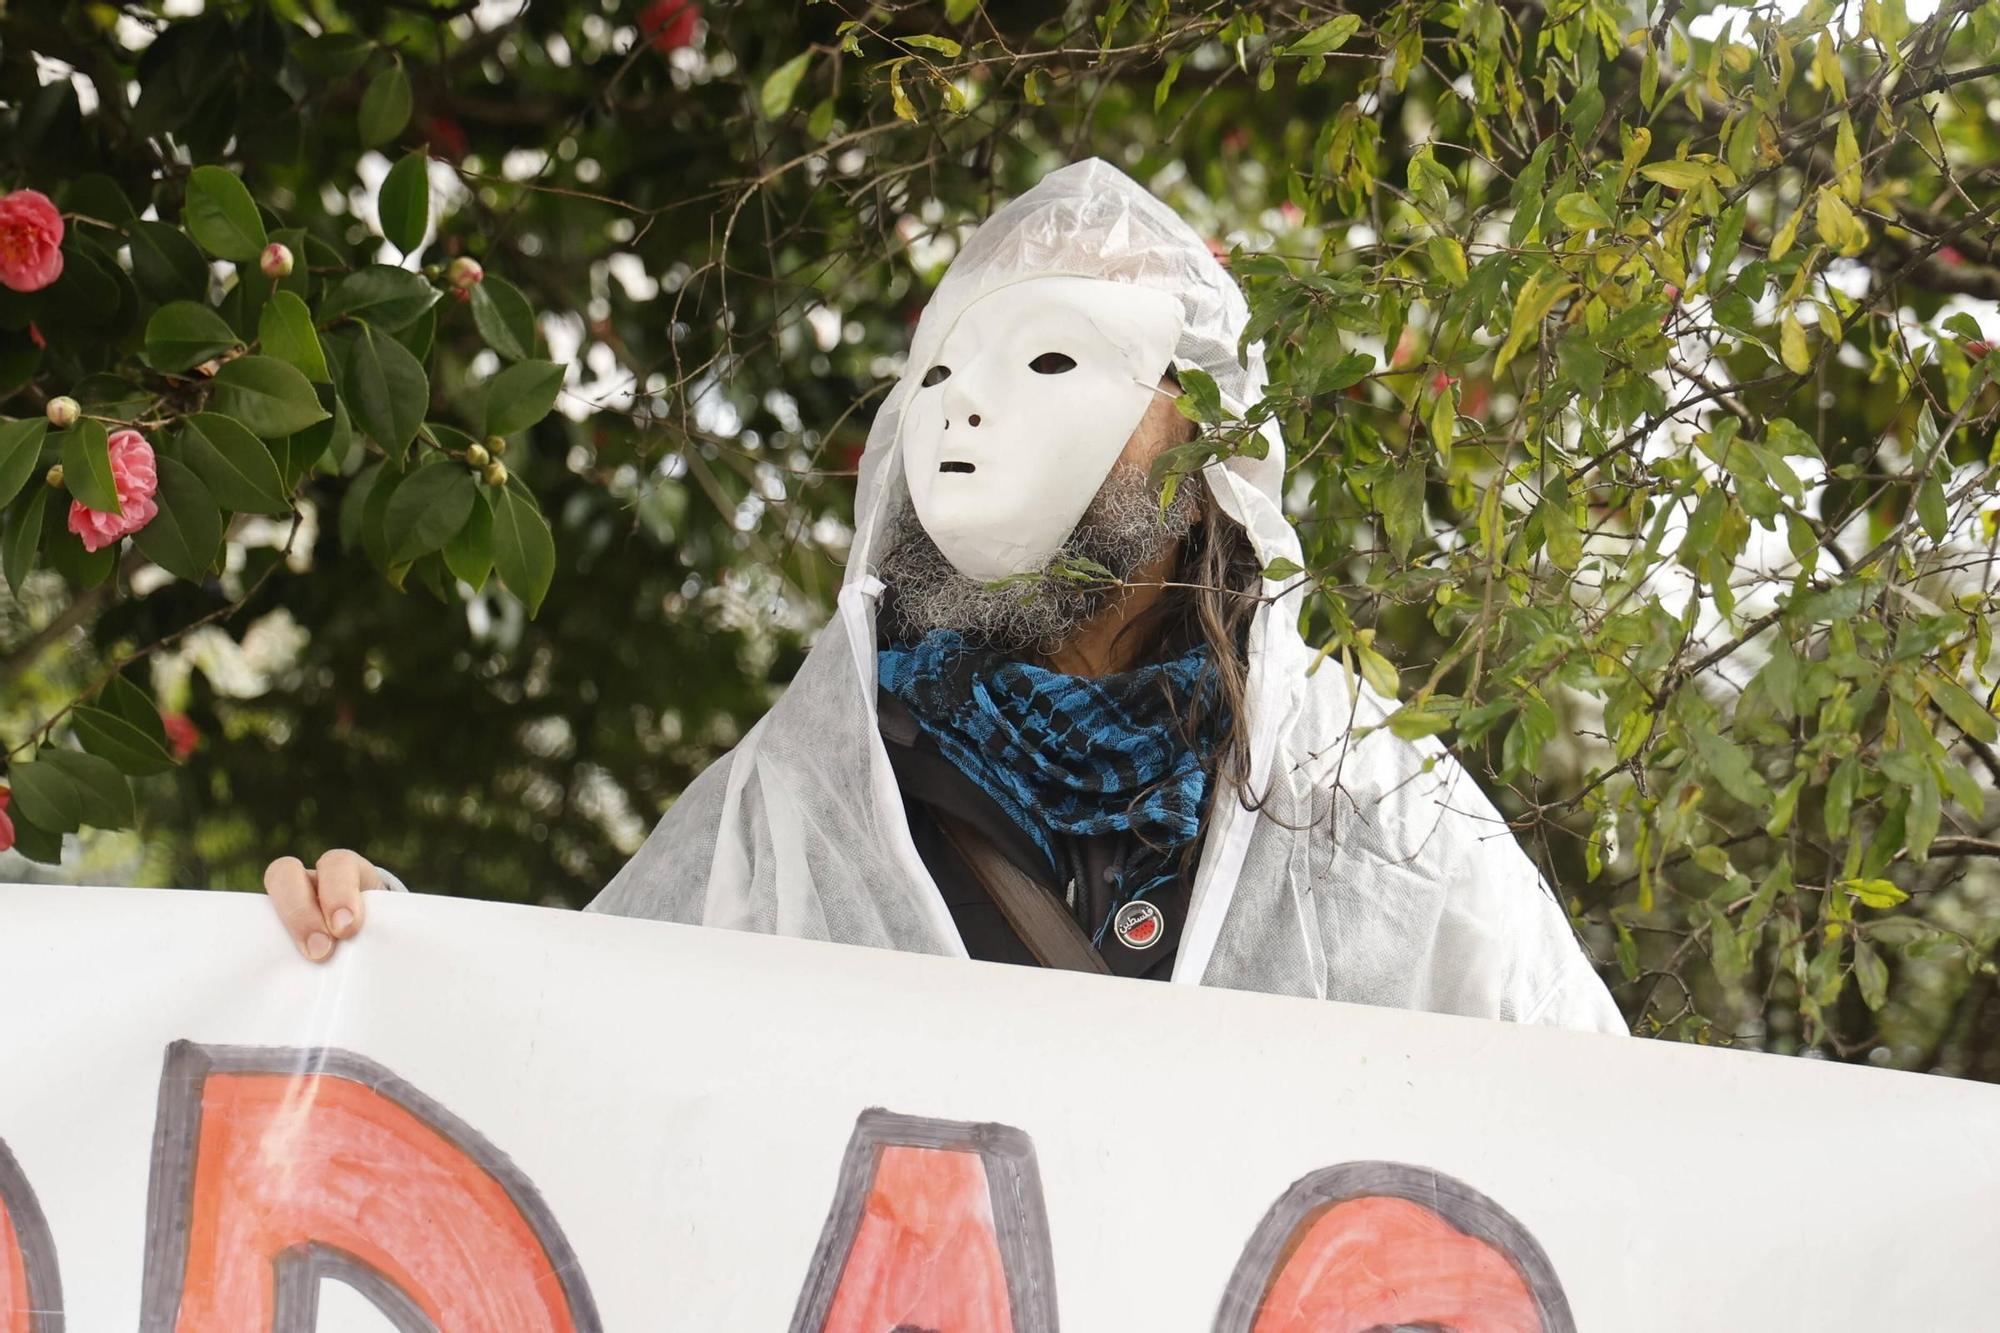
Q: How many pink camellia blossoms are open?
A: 2